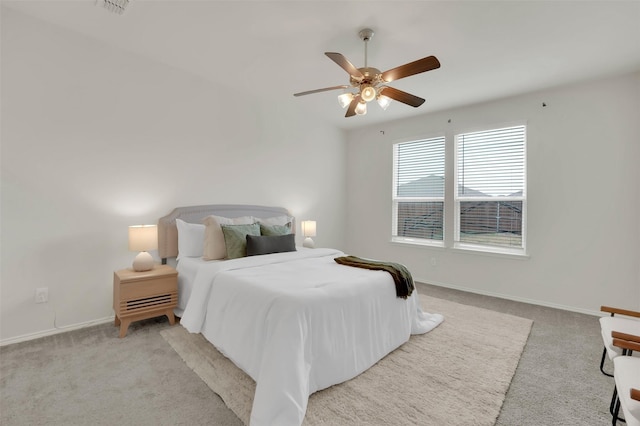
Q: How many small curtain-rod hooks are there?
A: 3